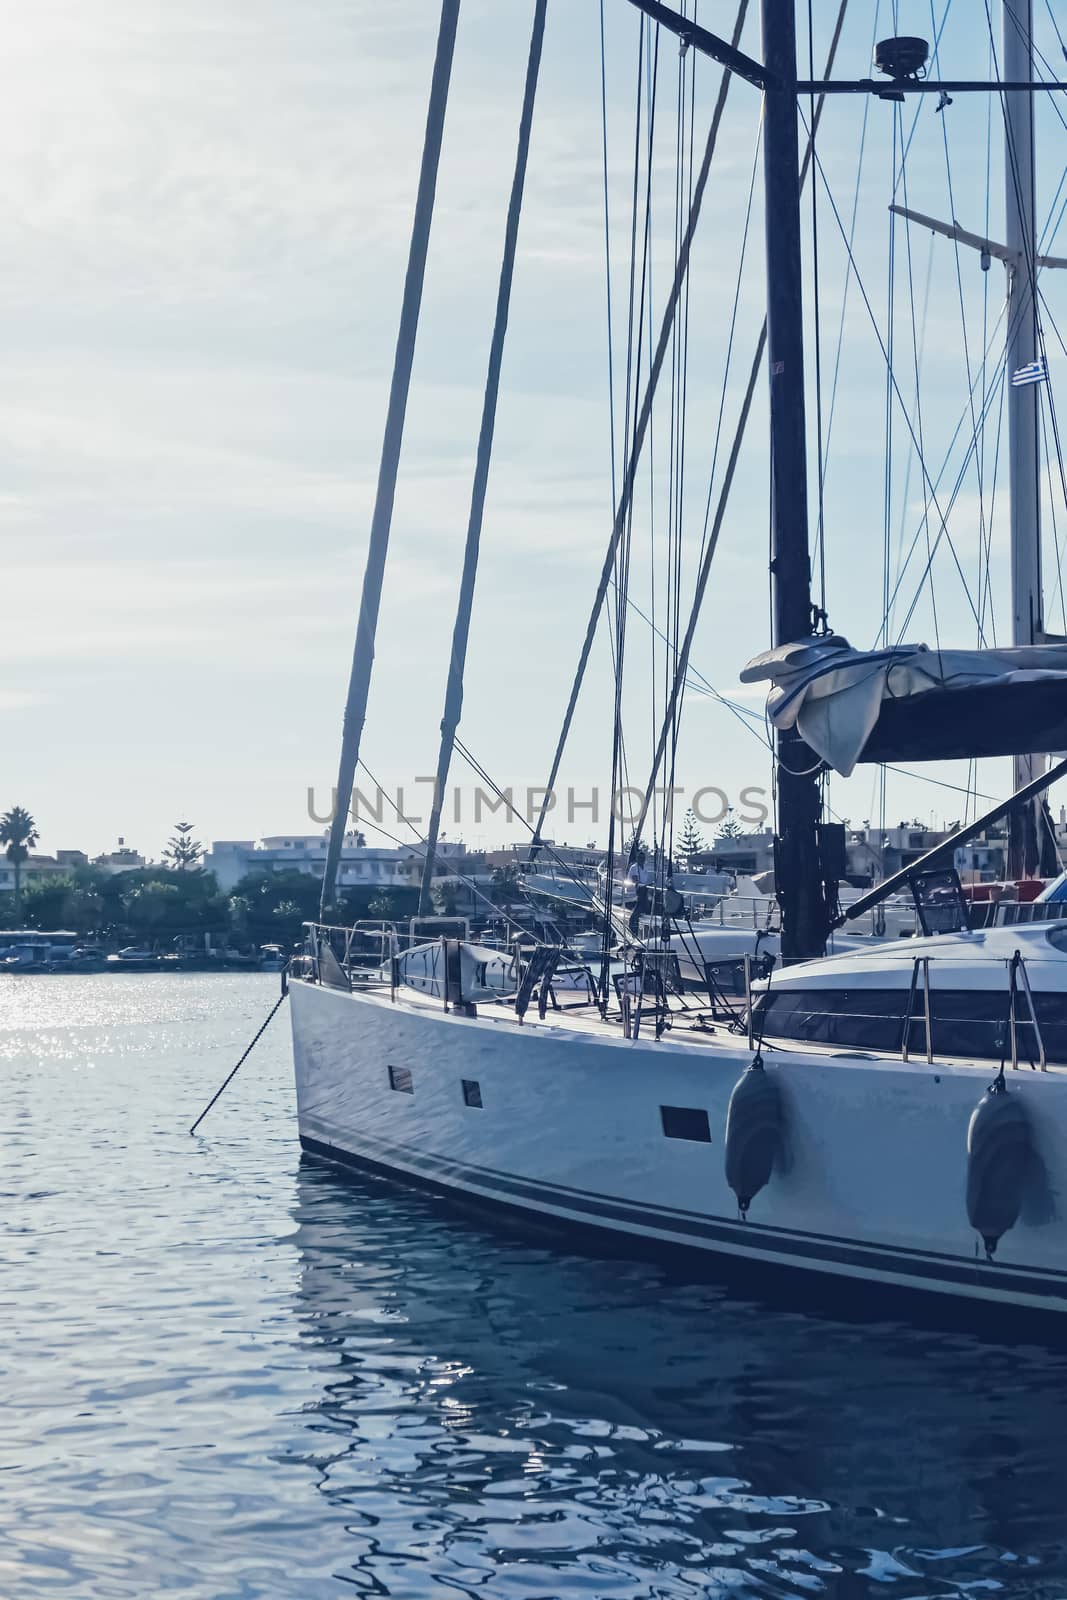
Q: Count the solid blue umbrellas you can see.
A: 0